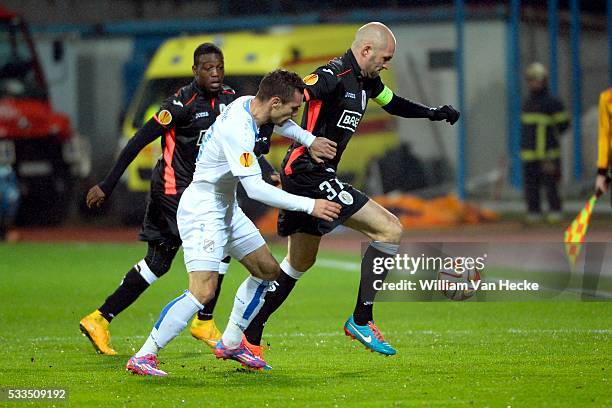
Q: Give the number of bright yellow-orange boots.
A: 2